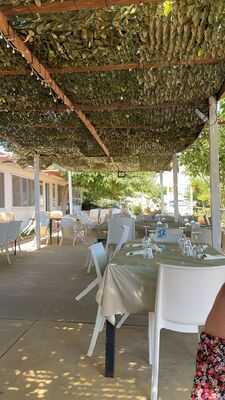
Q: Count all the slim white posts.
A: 5